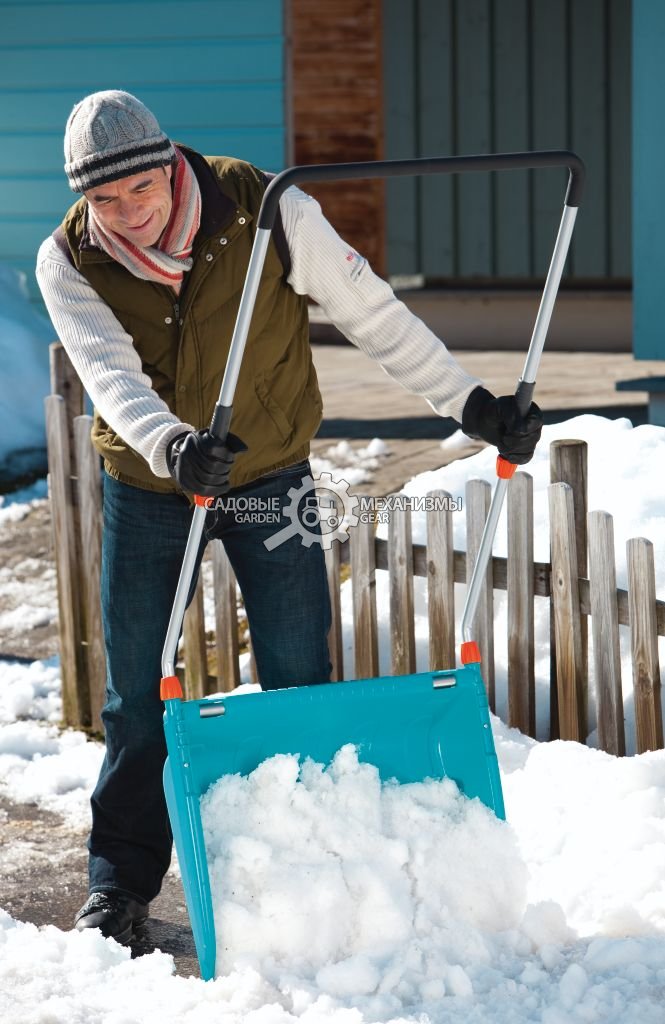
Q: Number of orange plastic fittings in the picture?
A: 4